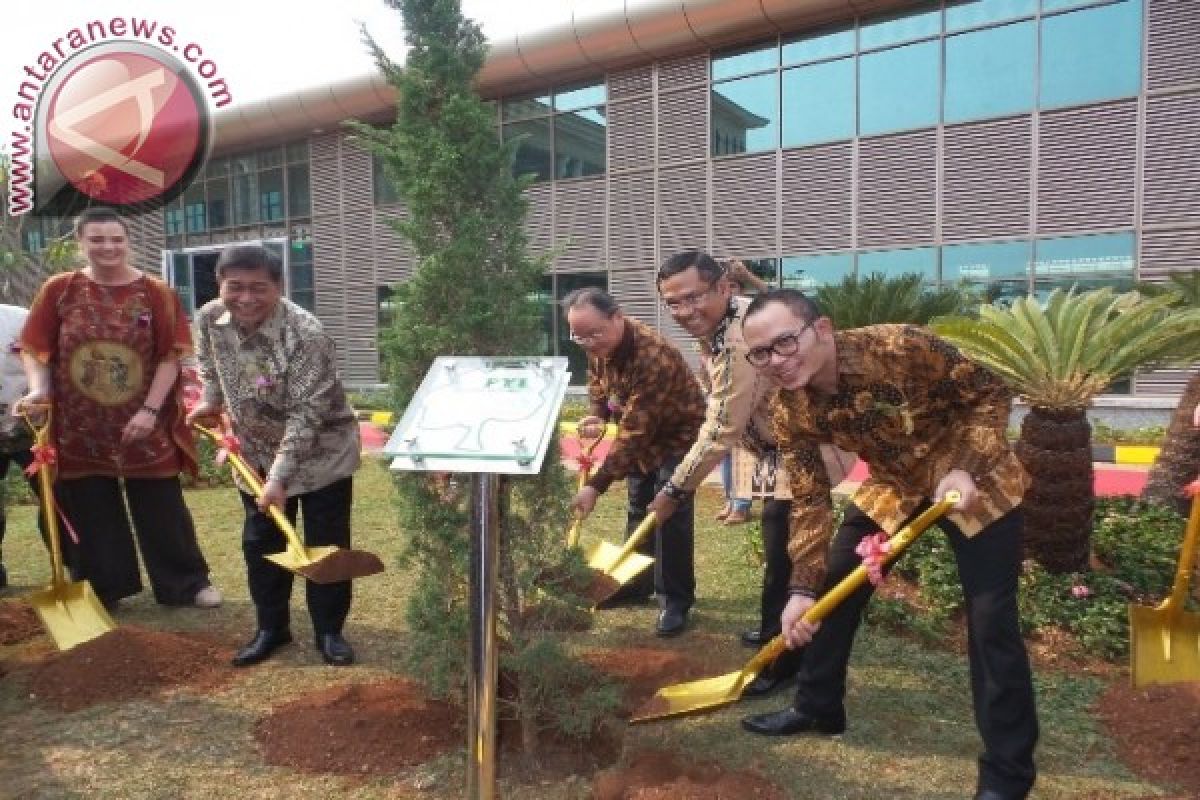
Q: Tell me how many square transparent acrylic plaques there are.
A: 1